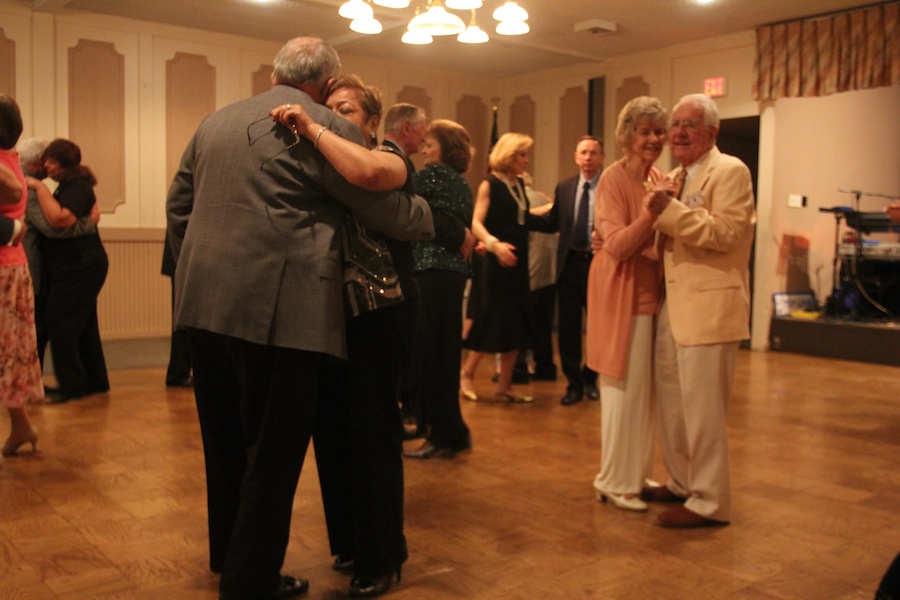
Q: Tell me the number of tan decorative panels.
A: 9